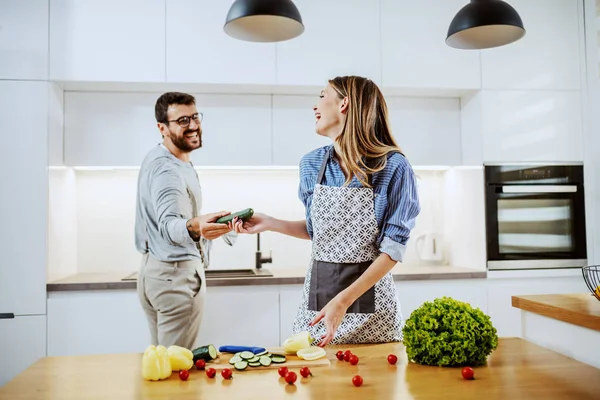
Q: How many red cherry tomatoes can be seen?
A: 13